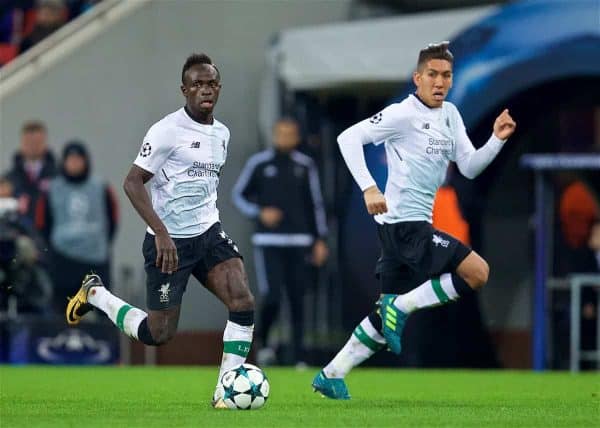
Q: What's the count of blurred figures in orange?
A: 2